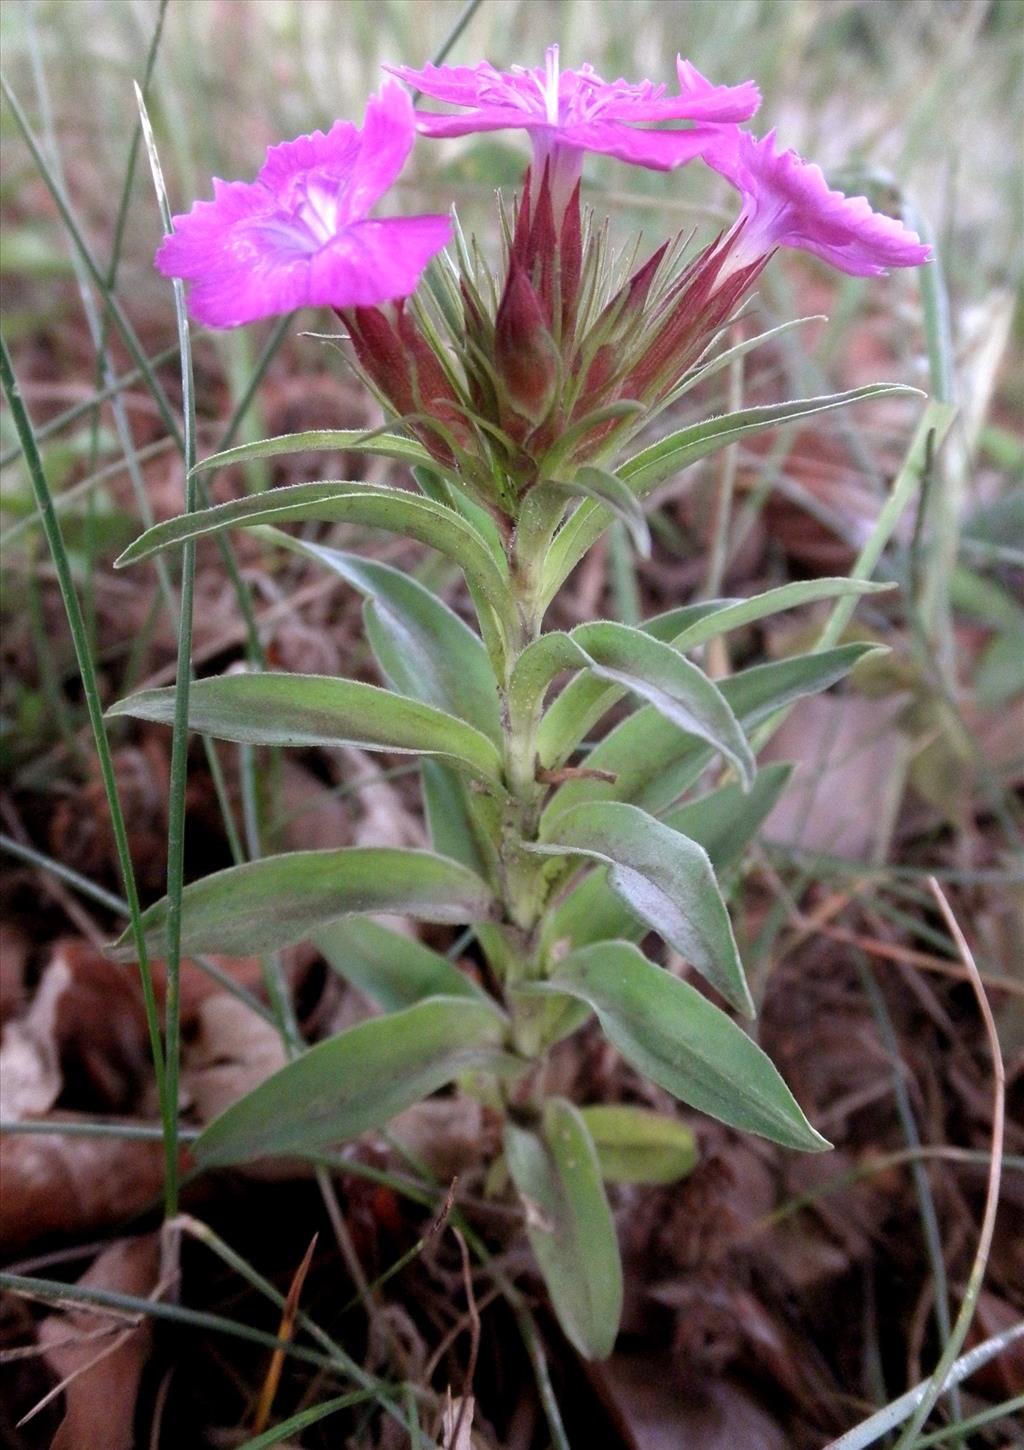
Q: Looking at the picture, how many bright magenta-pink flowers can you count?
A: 3